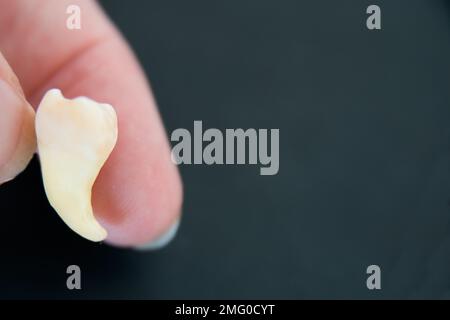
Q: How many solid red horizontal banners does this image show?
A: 0